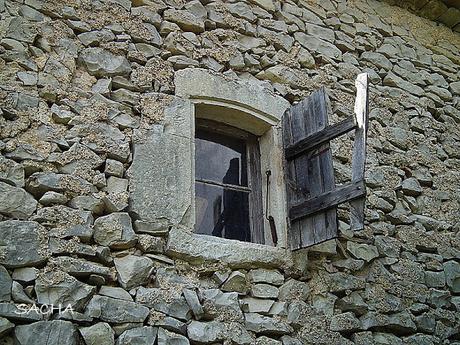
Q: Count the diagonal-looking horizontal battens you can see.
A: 2